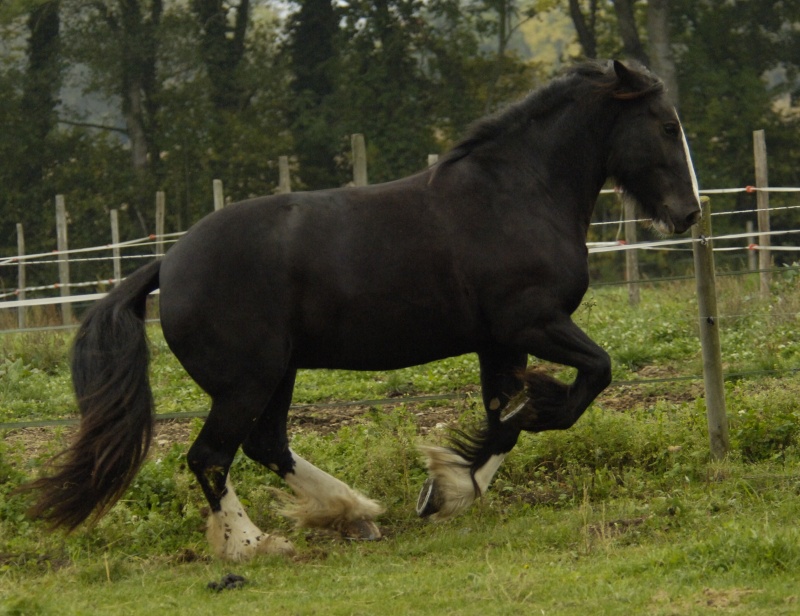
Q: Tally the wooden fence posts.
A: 12